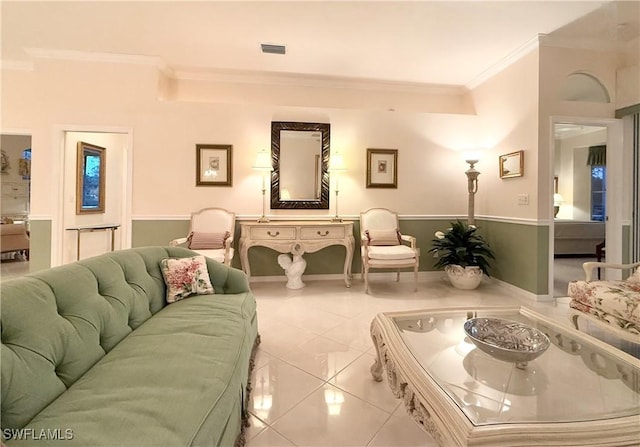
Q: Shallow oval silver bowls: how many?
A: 1